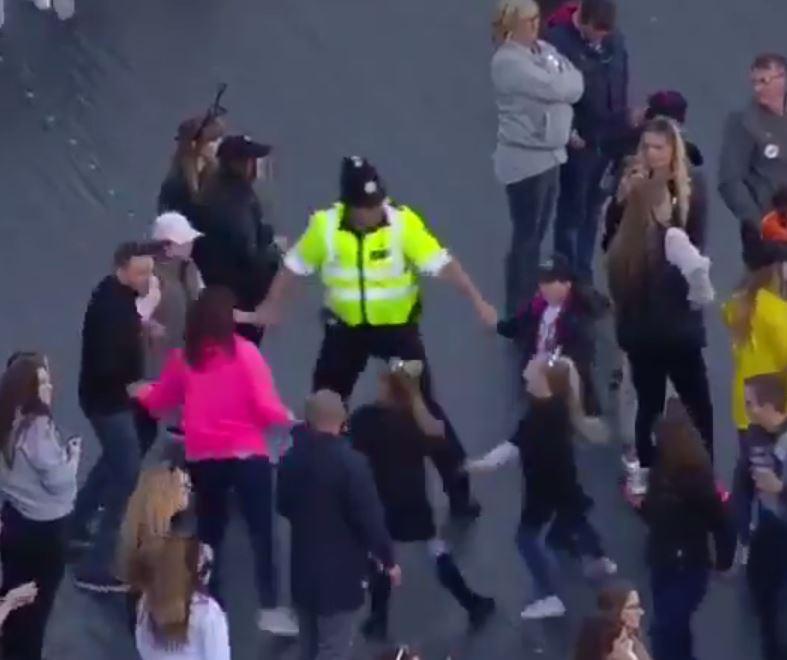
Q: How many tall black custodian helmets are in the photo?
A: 1